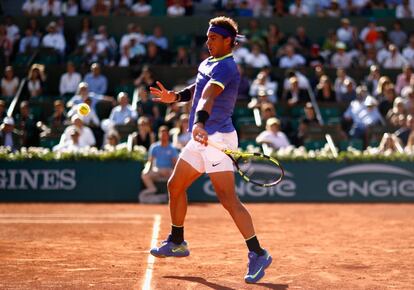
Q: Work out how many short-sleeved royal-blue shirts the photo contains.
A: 1